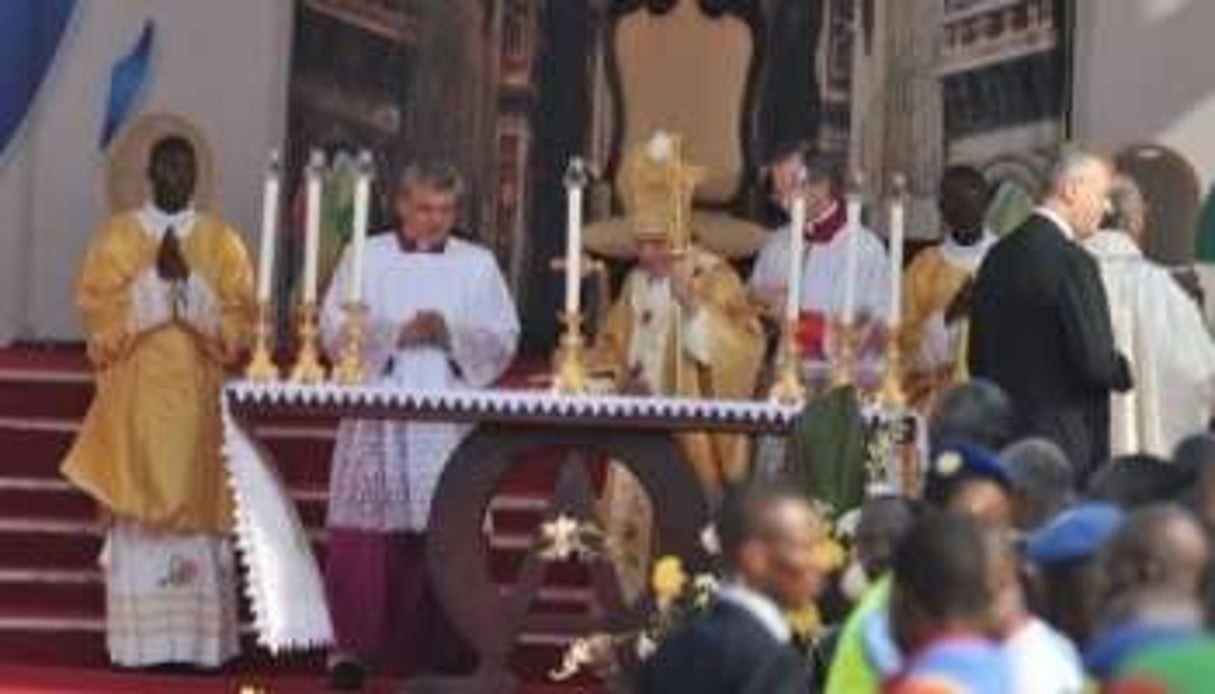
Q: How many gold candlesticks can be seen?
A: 7